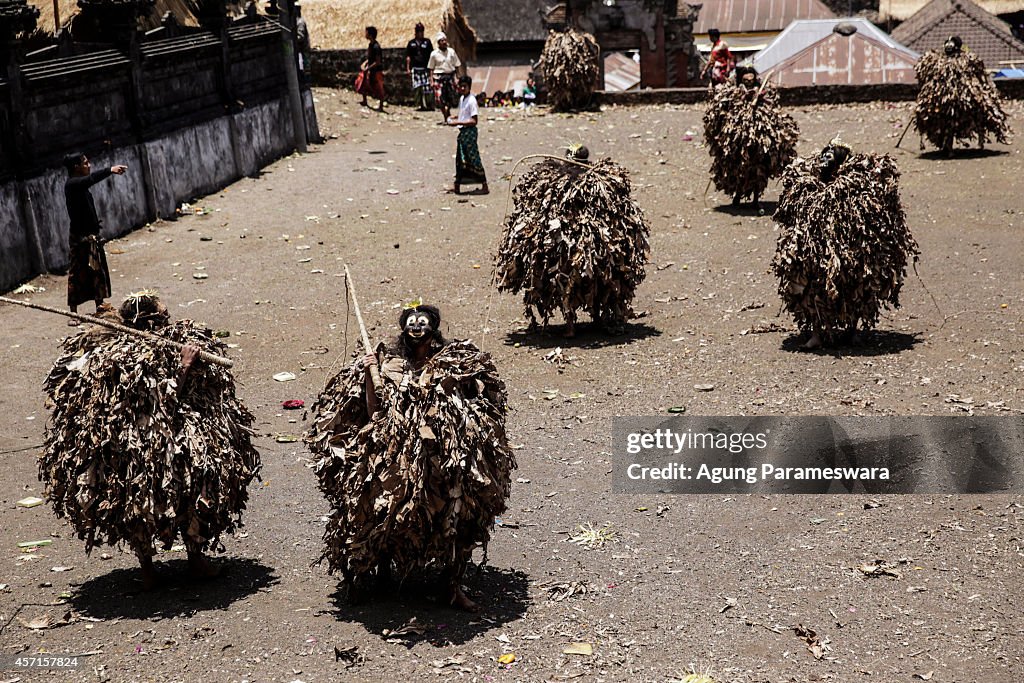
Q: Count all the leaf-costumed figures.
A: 7